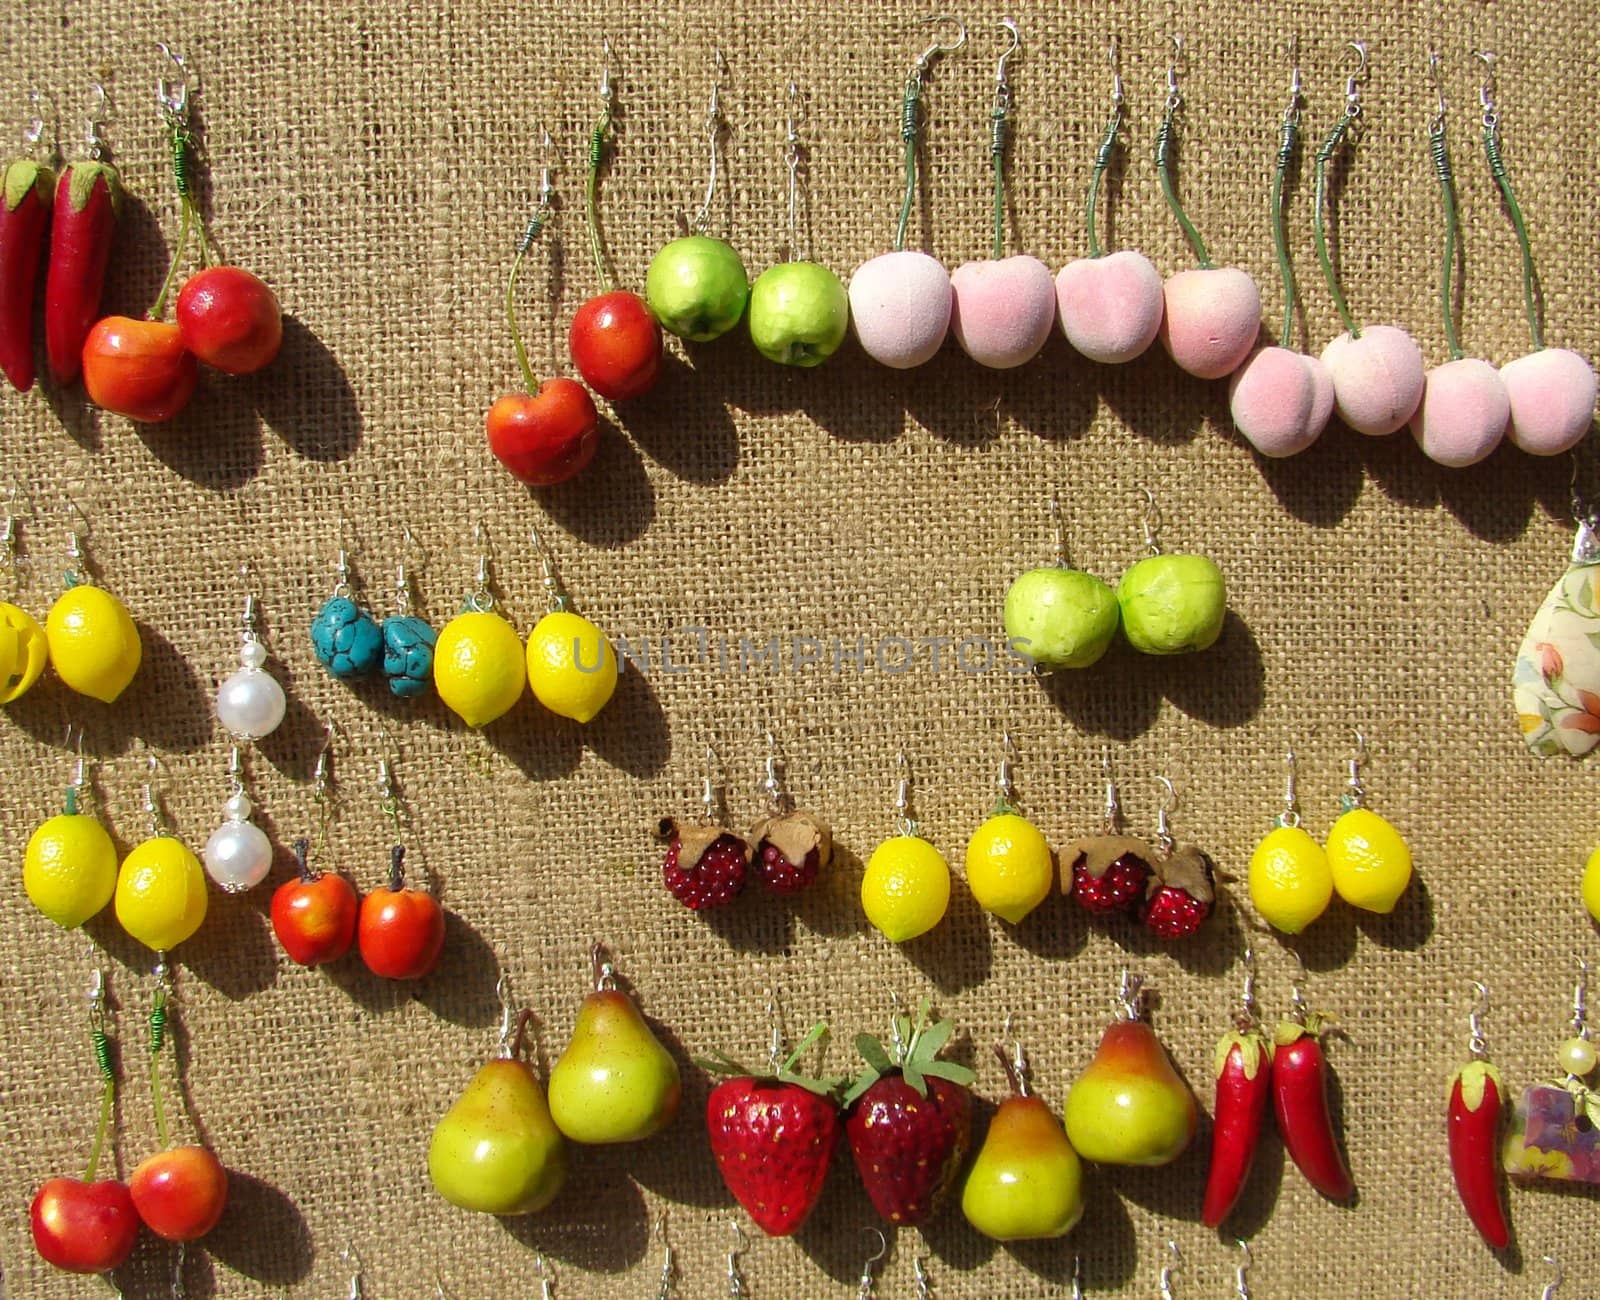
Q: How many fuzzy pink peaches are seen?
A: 8